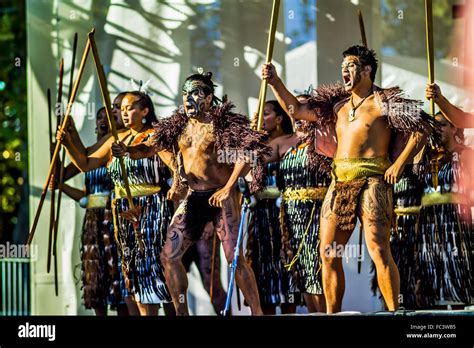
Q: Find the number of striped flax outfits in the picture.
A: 6